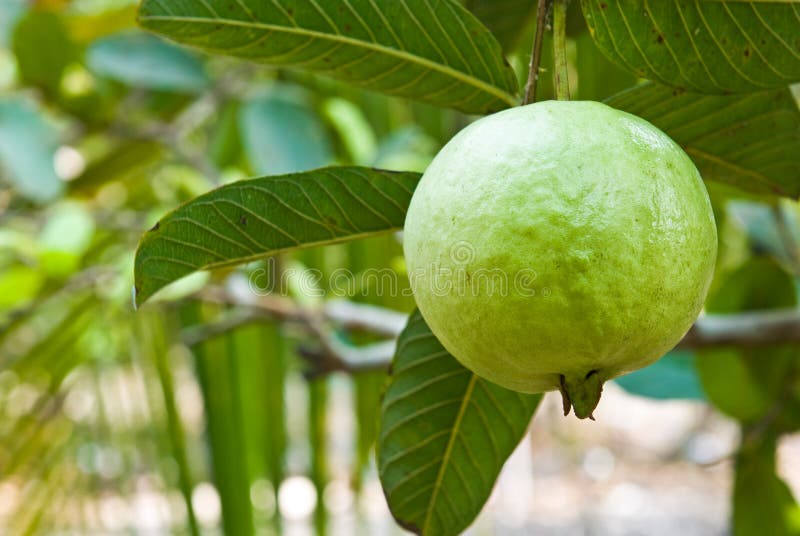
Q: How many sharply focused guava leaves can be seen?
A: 5